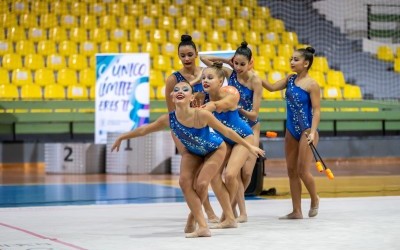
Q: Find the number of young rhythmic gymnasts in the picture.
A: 5